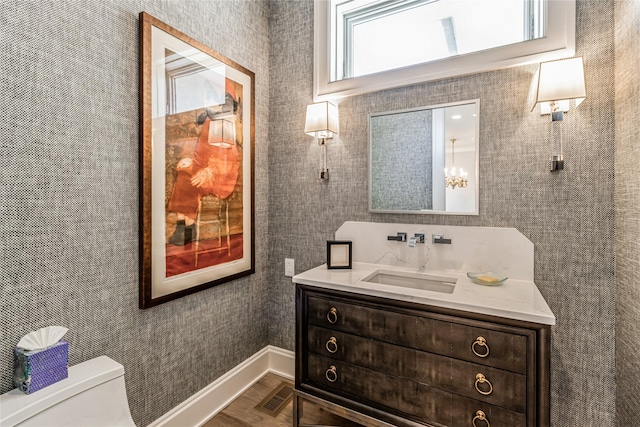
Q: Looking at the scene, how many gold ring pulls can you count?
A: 6